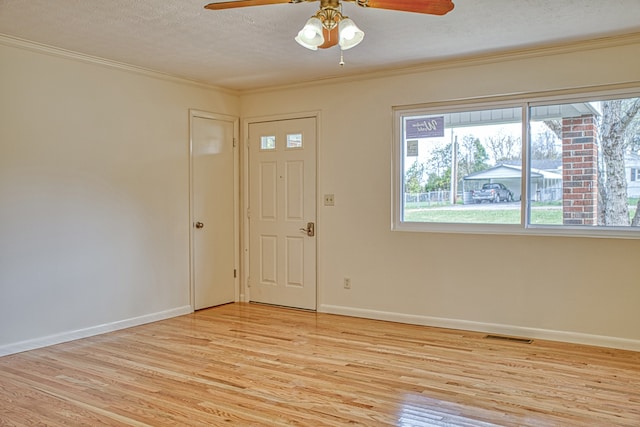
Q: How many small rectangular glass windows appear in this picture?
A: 2